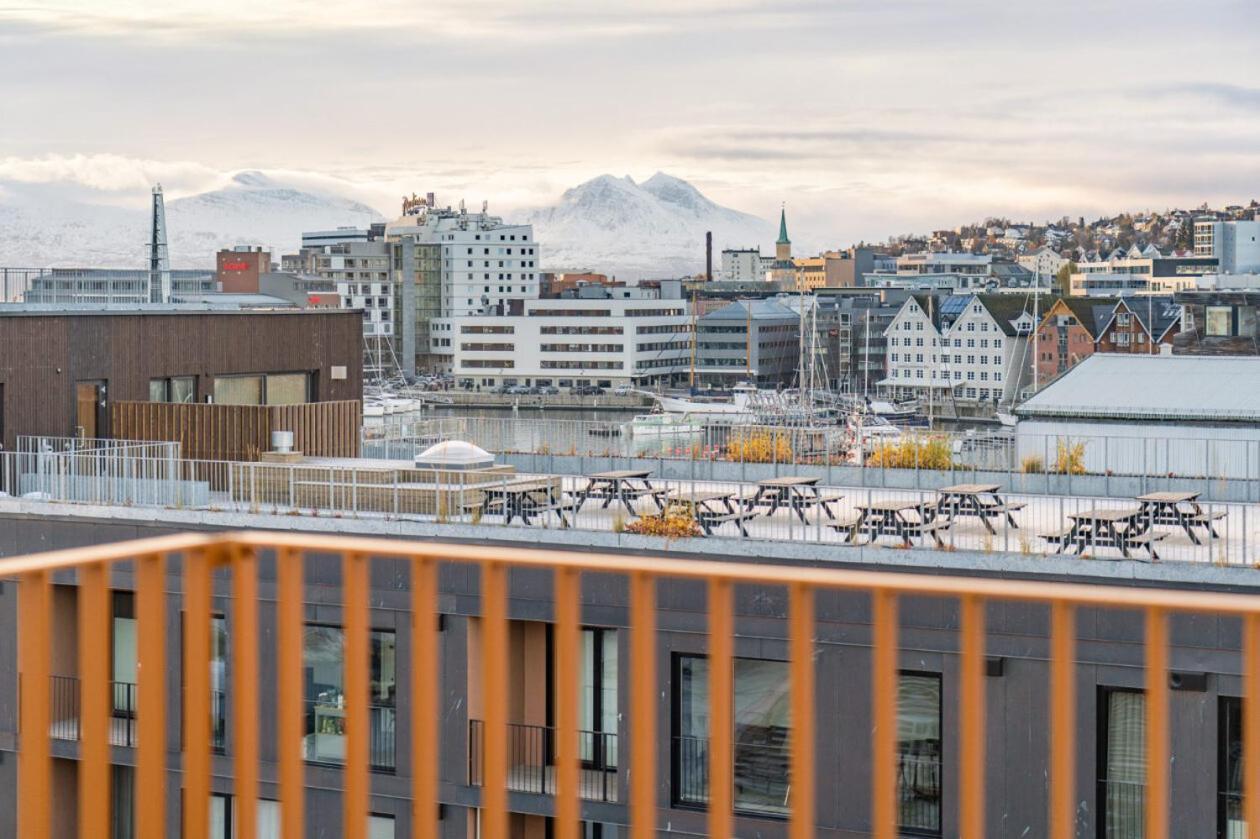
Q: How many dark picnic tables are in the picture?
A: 8